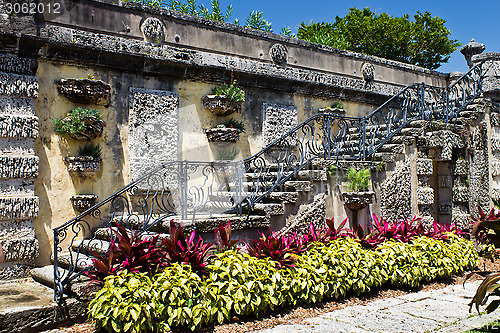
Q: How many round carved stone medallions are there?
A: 3